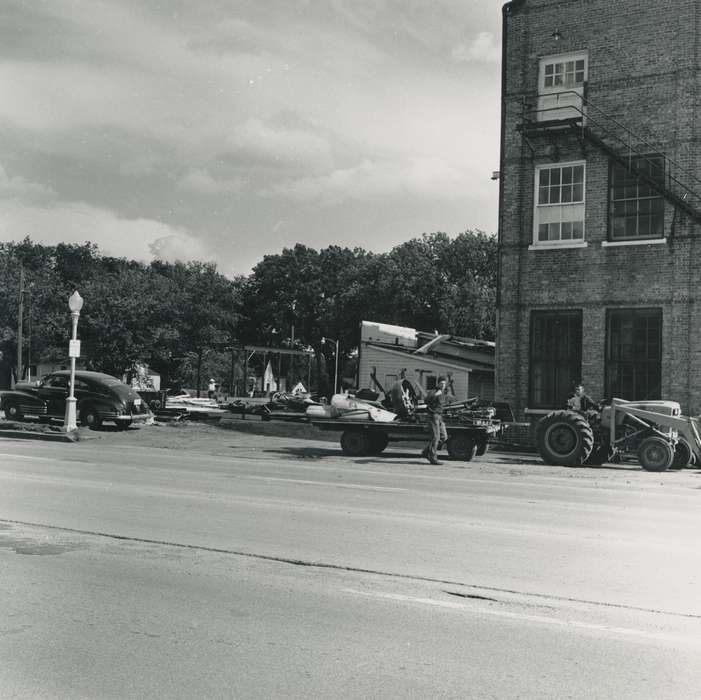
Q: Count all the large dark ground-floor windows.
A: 2